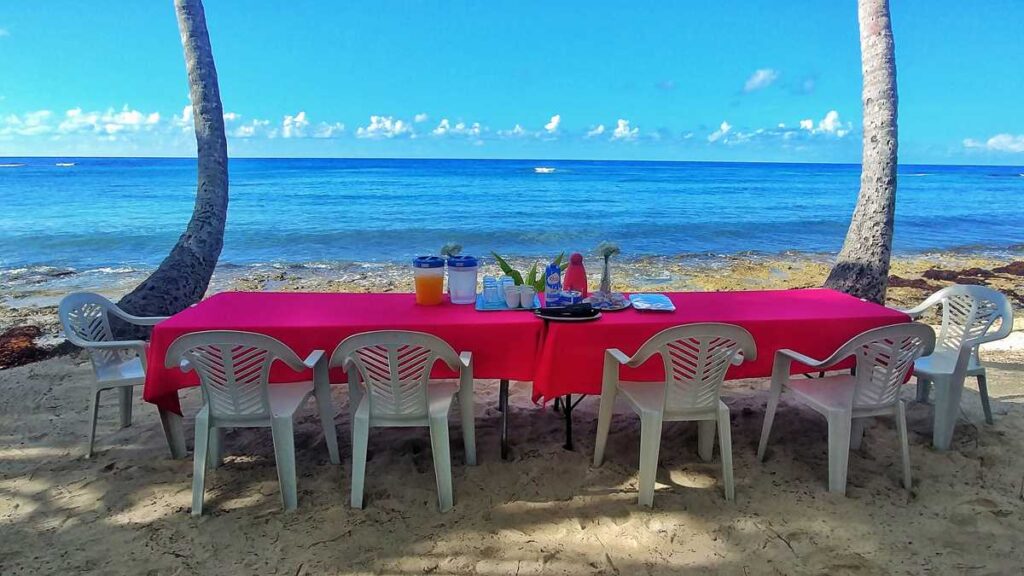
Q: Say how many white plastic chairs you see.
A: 6